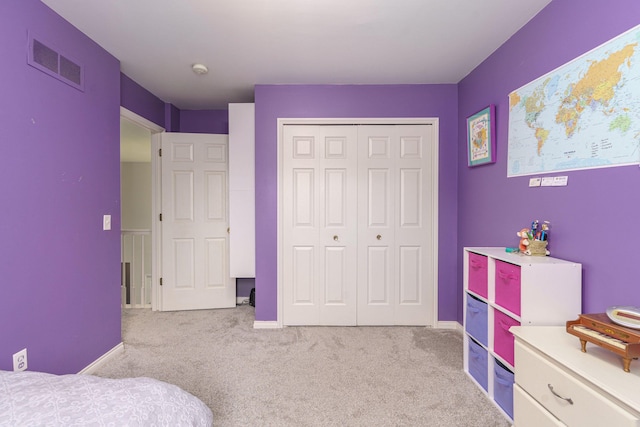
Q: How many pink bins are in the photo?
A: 3